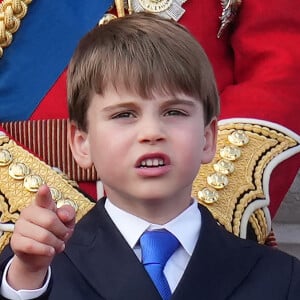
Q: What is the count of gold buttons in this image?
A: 10